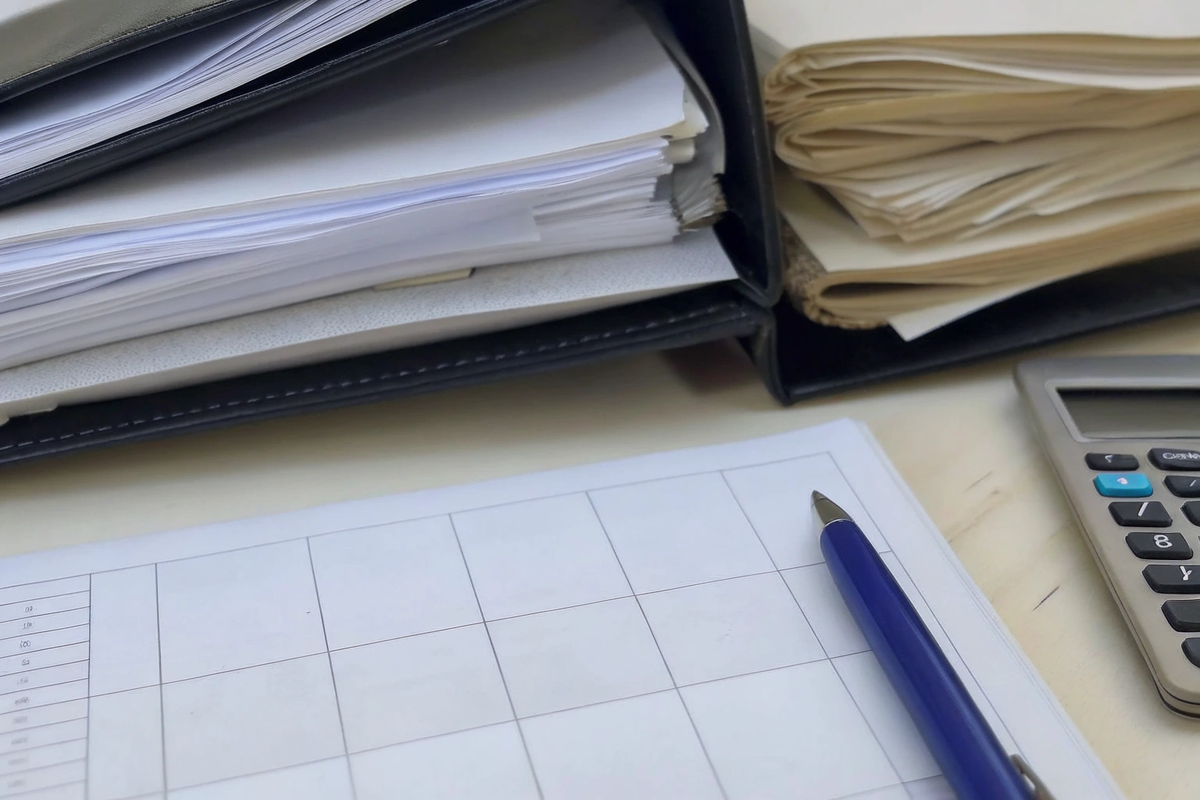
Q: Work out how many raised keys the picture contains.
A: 10